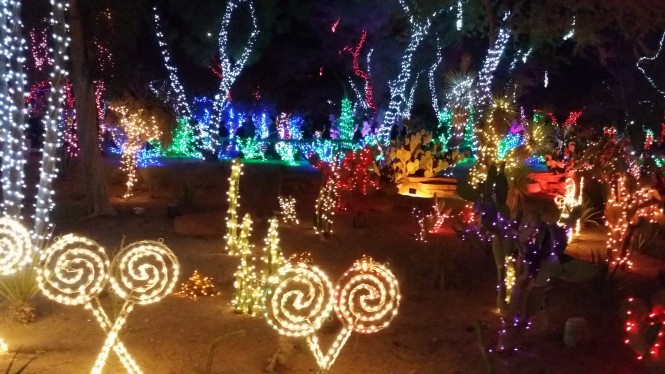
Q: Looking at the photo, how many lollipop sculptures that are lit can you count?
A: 5